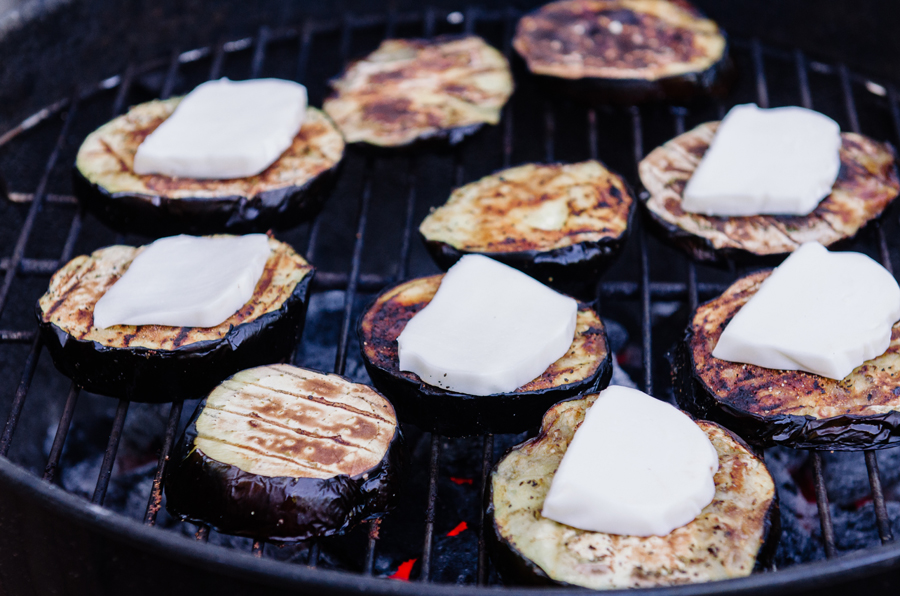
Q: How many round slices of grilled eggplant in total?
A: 10